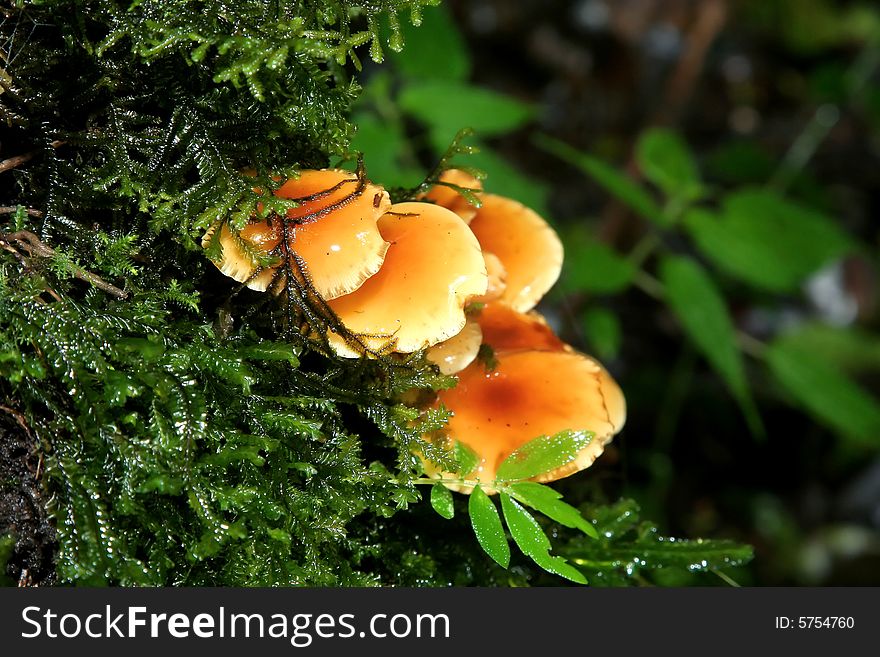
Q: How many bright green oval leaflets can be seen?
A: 6